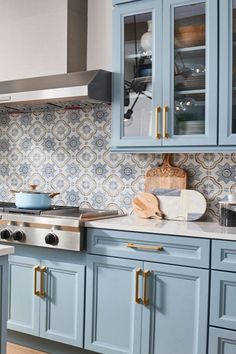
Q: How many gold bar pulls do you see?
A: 7